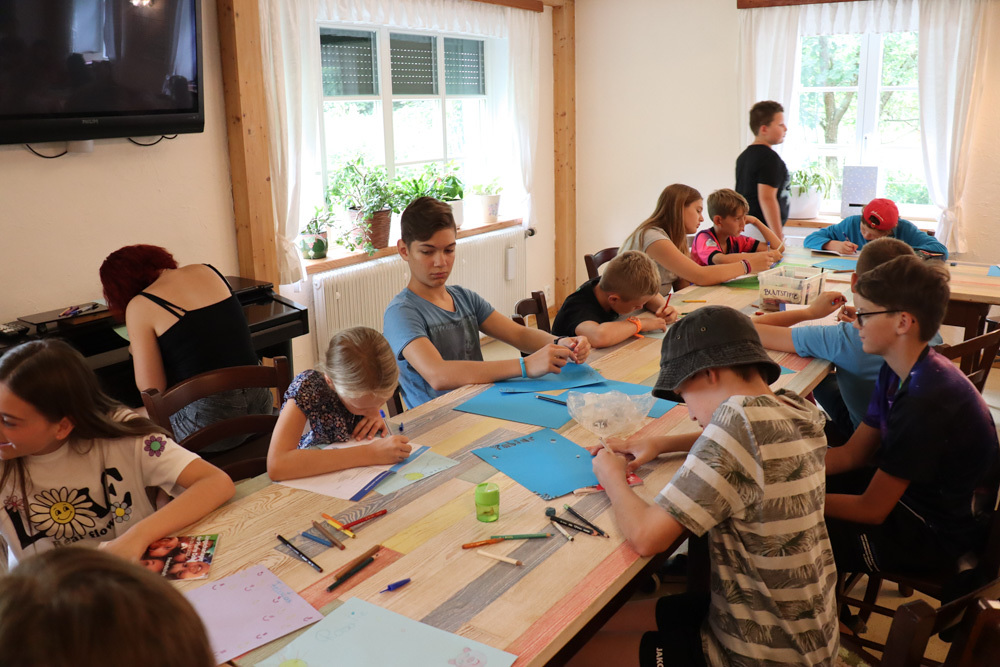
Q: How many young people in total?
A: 13